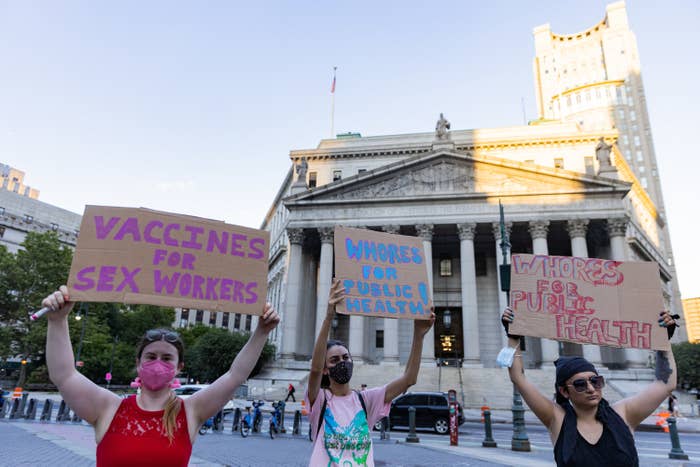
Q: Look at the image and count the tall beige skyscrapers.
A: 1